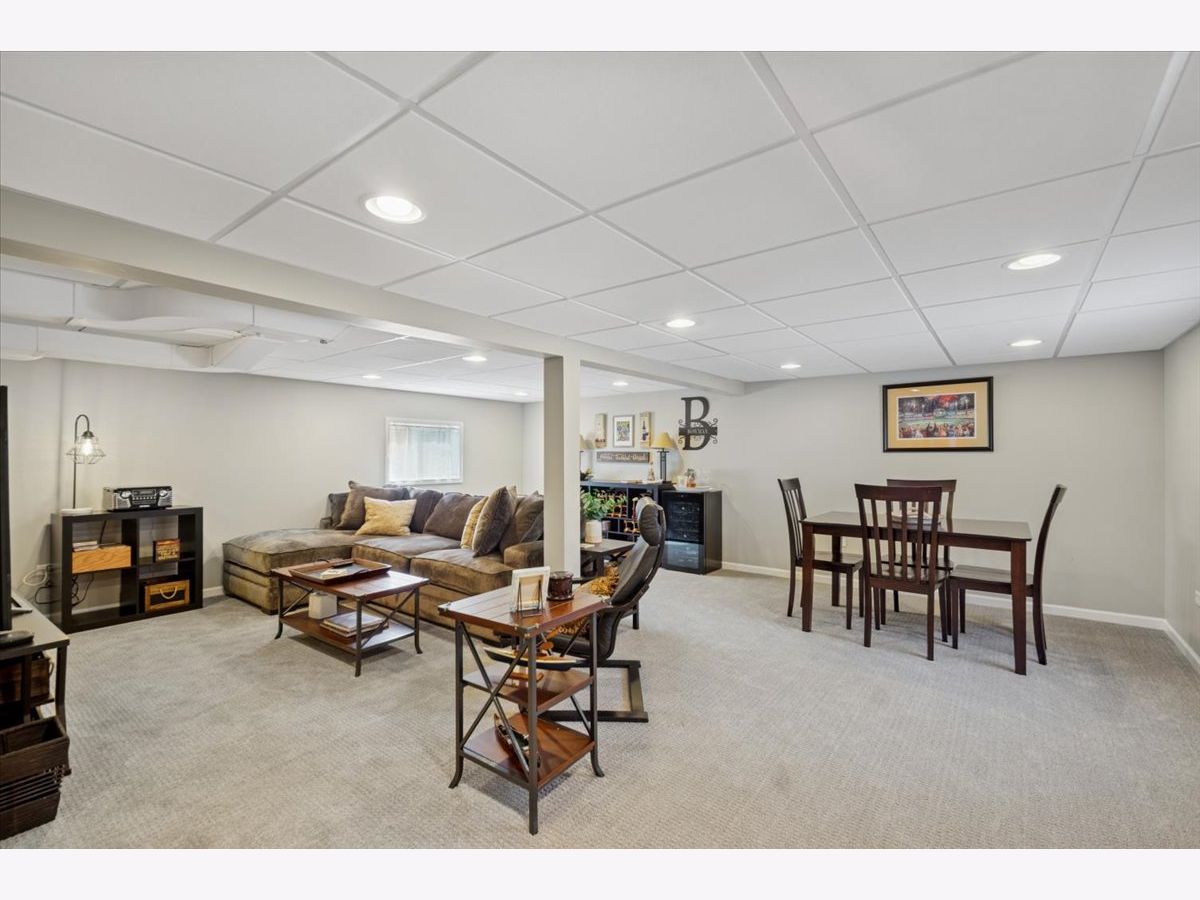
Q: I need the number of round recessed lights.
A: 9